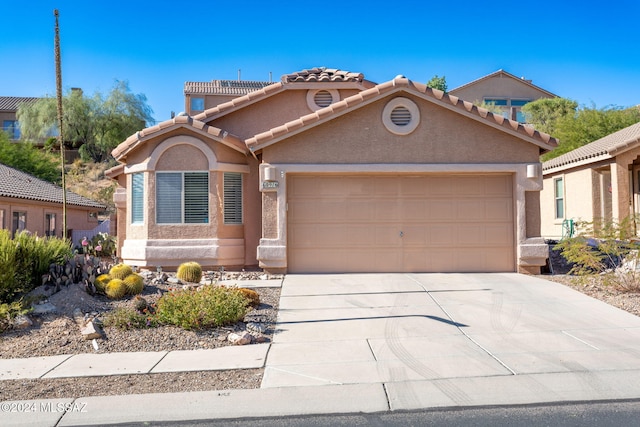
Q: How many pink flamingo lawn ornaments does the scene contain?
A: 2